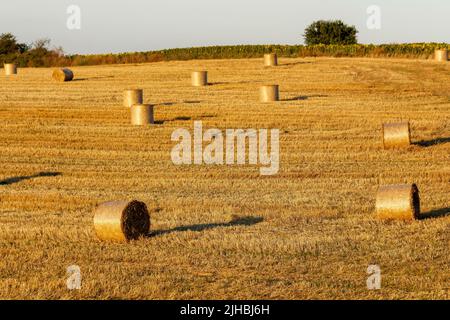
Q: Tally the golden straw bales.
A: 11